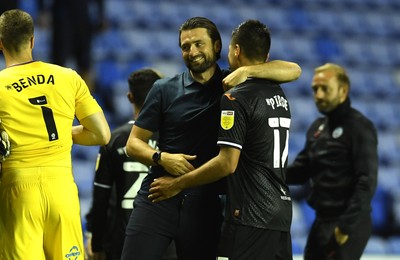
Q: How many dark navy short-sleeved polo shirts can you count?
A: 1